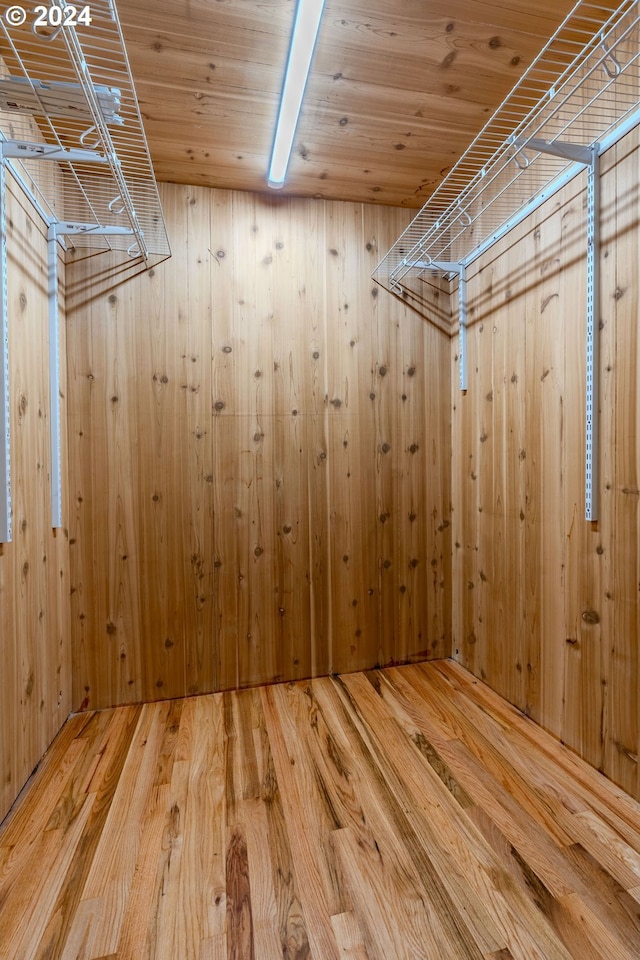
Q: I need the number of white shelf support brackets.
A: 4